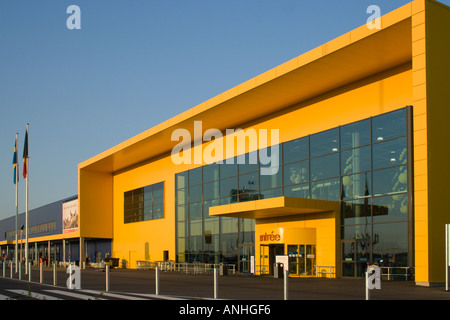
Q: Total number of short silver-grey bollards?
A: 12